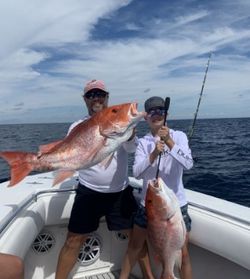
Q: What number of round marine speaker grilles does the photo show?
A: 3